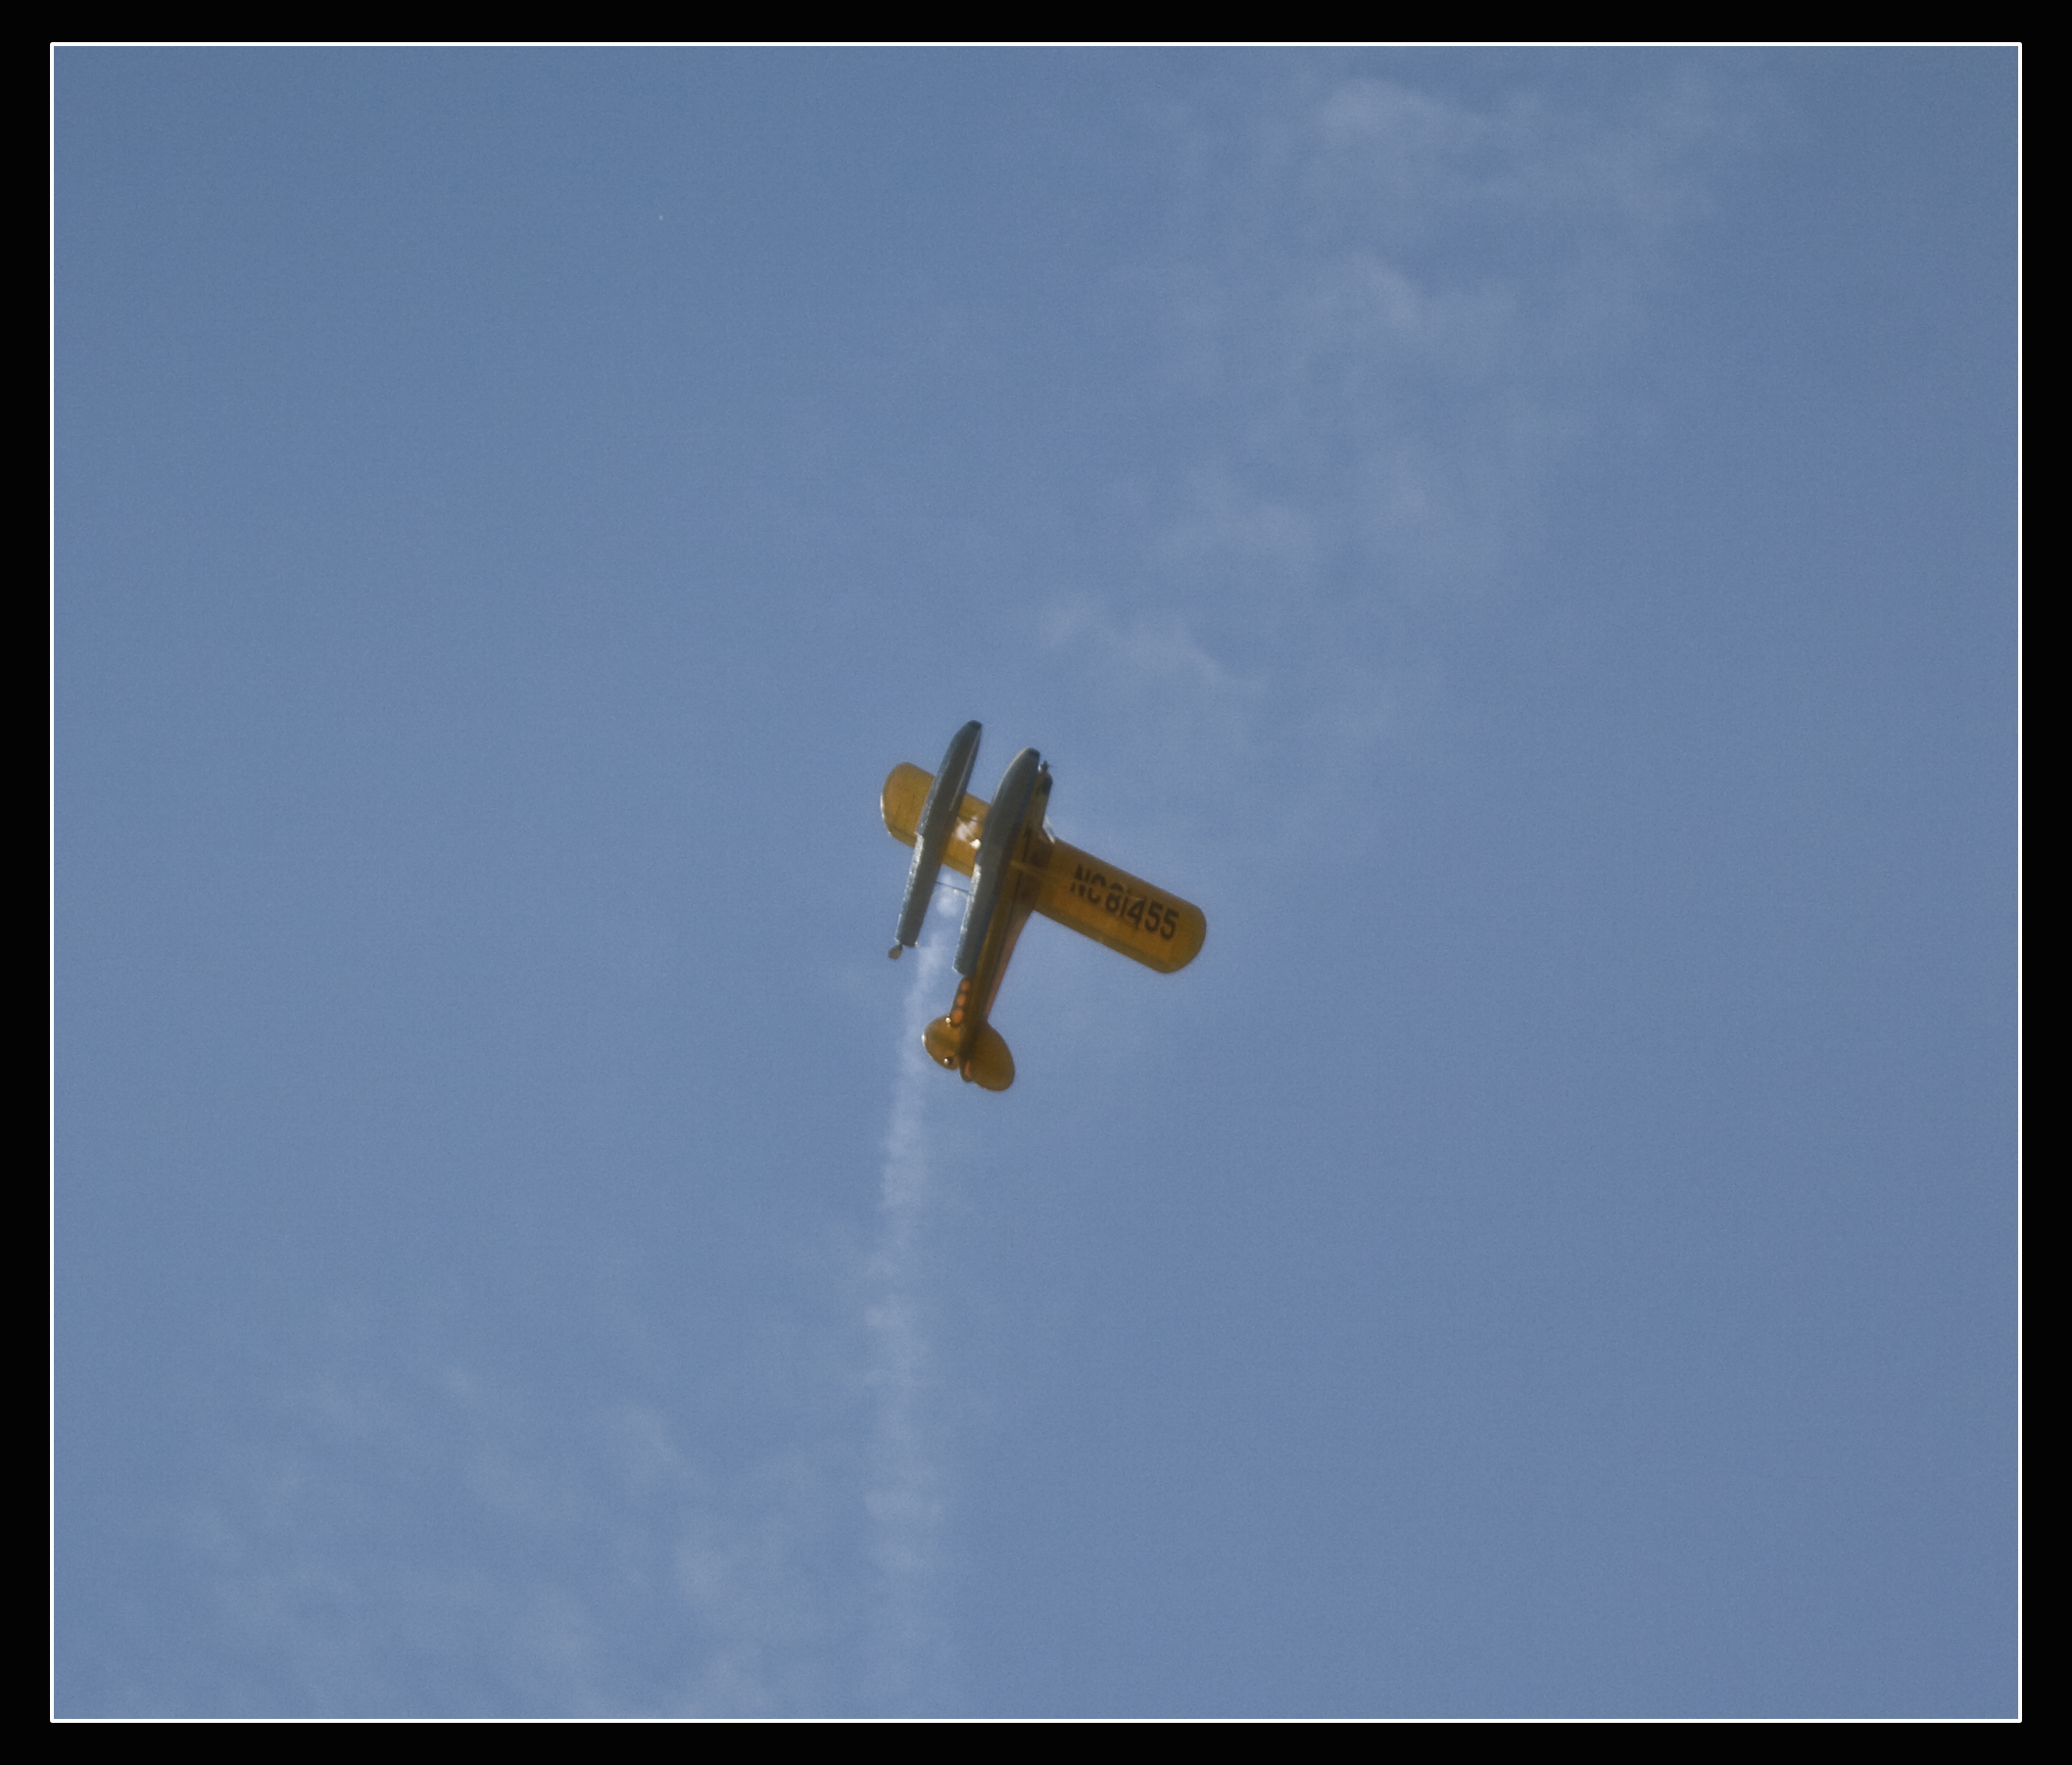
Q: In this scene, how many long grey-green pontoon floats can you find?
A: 2